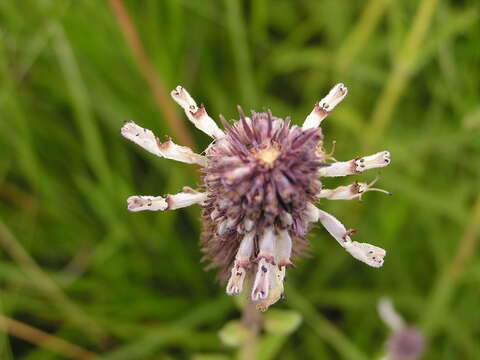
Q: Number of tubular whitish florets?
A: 10